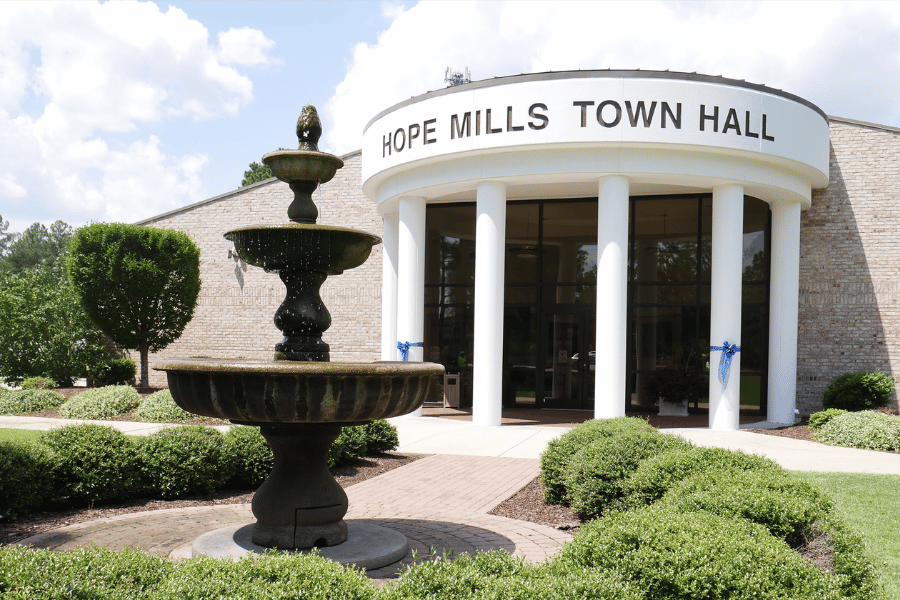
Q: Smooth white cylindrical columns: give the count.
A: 6